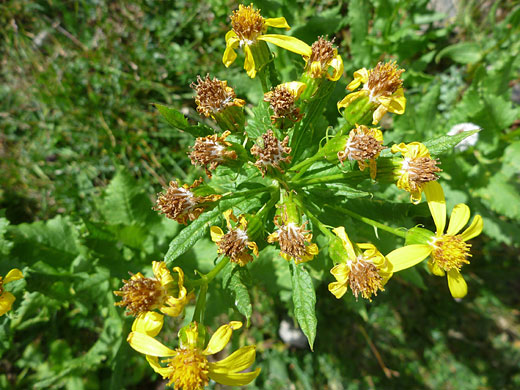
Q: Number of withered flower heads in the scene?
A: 13